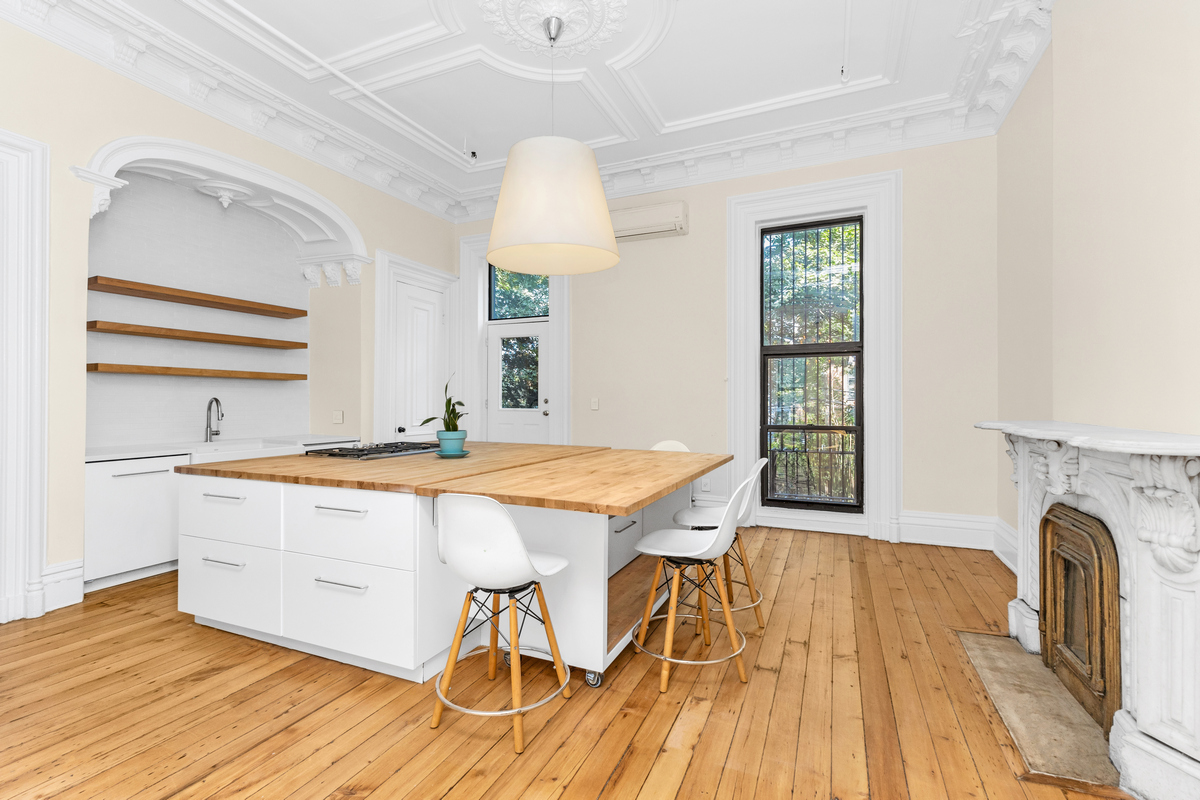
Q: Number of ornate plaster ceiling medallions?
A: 1